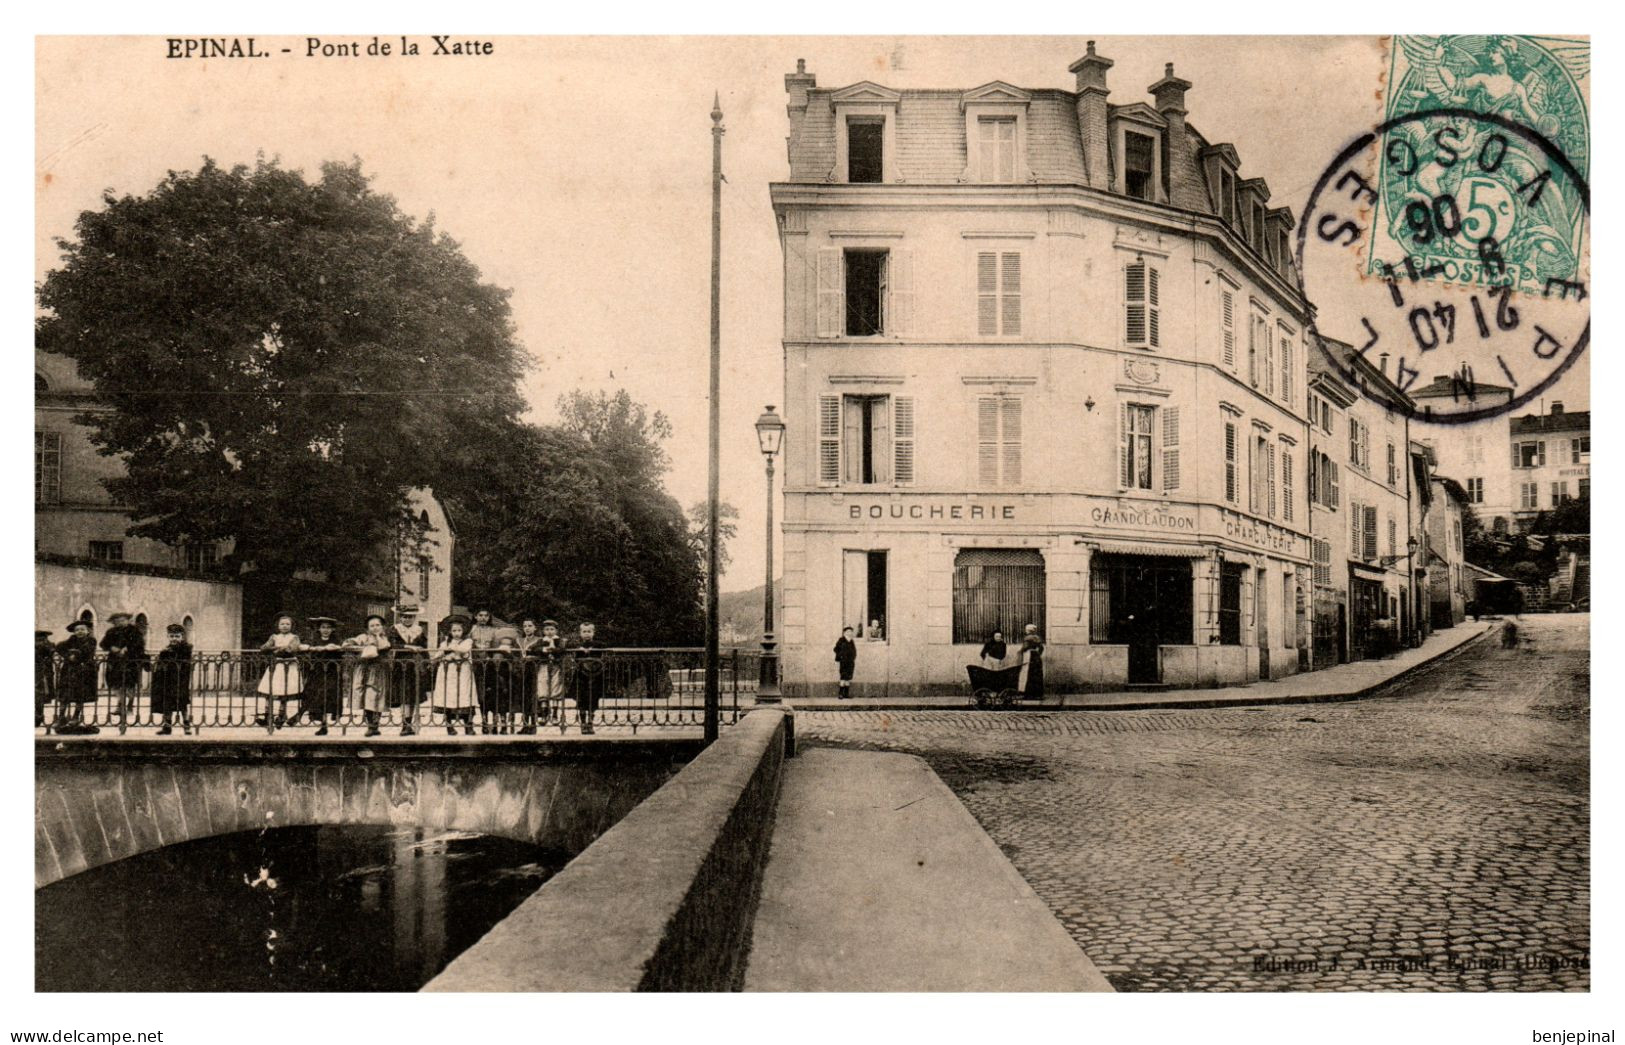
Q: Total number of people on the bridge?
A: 14